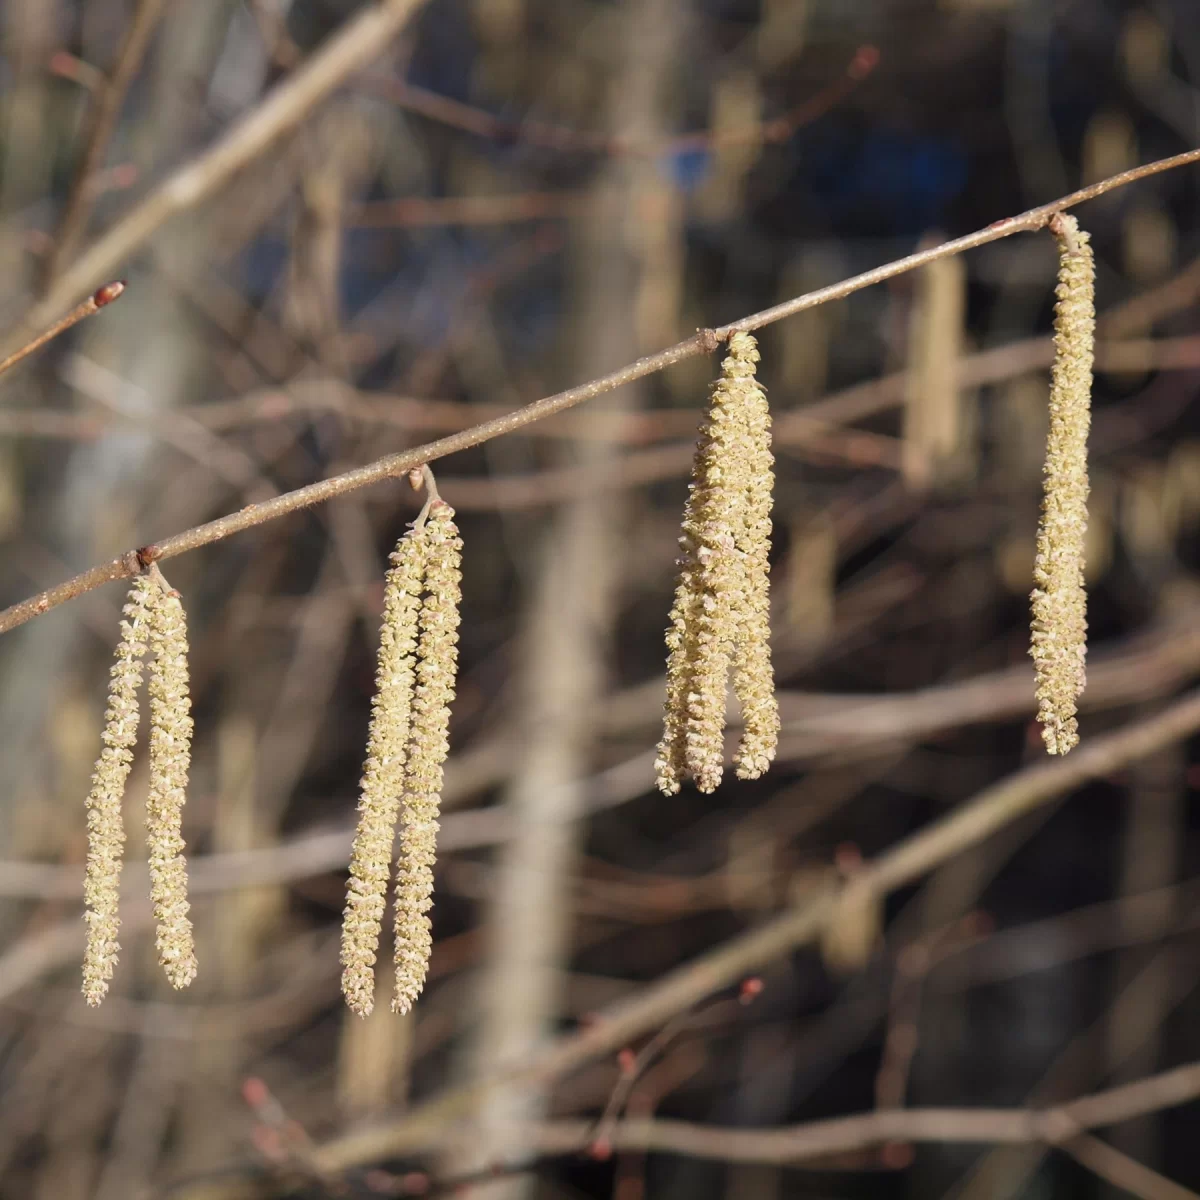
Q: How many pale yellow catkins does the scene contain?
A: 8